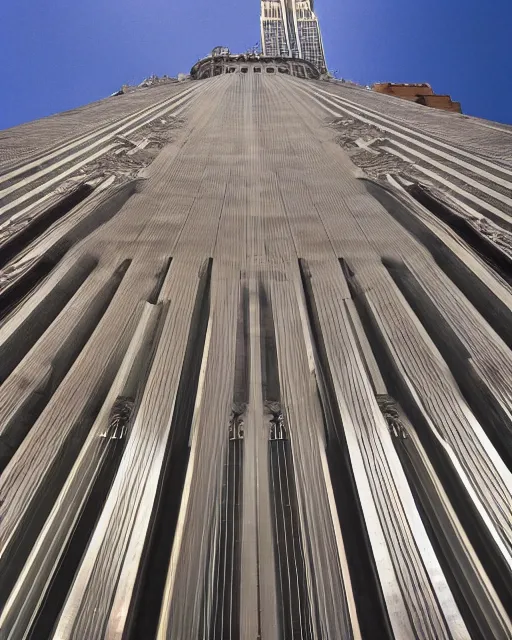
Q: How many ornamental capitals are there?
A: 4